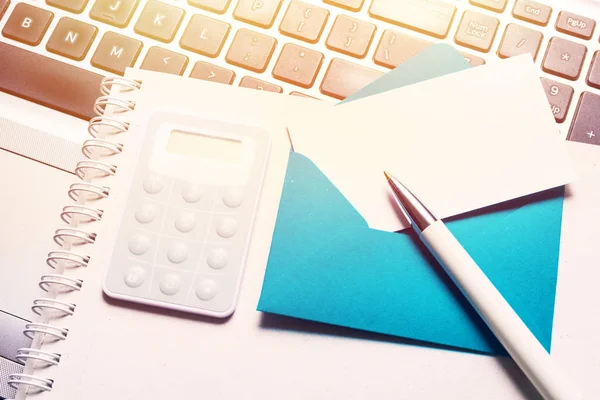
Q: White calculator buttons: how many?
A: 12